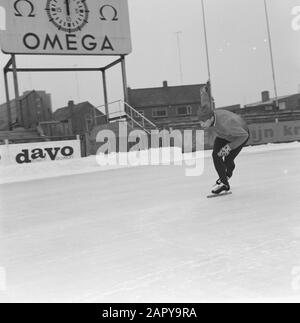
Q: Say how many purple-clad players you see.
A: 0